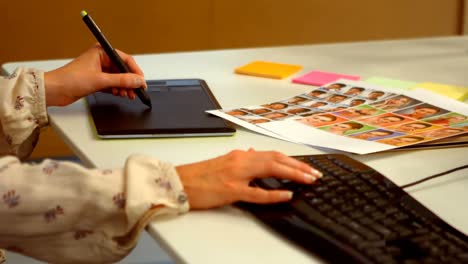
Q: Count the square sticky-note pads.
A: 4